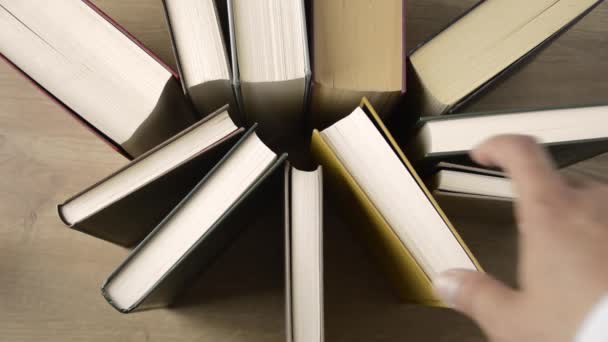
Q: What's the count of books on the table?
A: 11